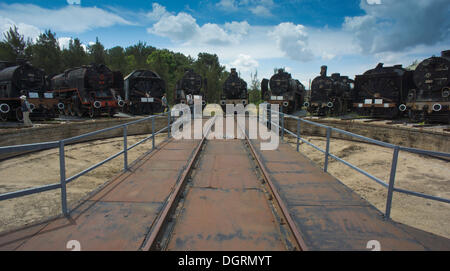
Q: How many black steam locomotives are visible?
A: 9